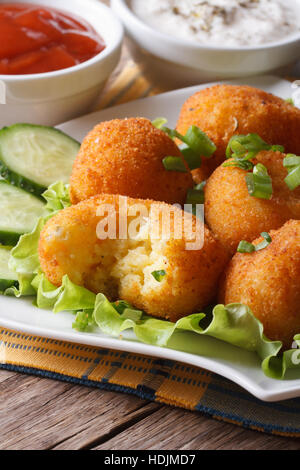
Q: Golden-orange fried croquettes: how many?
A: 5